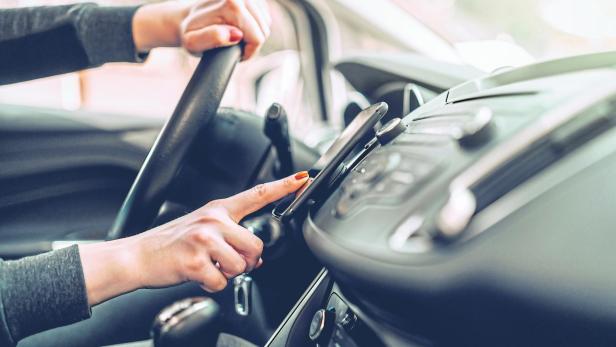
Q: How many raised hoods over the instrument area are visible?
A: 1